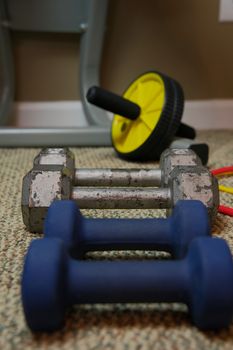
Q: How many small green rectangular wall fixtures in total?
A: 0